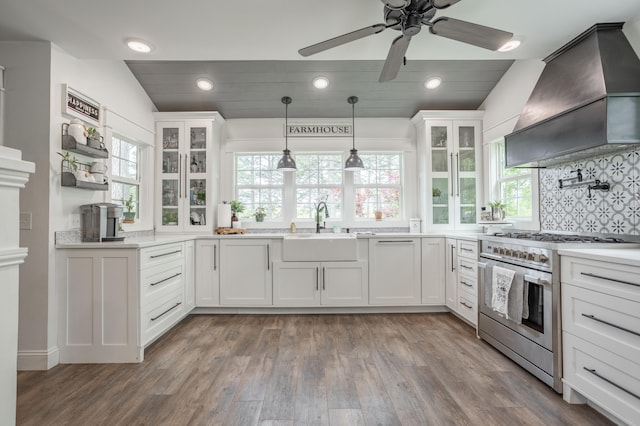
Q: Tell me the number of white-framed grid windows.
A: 5